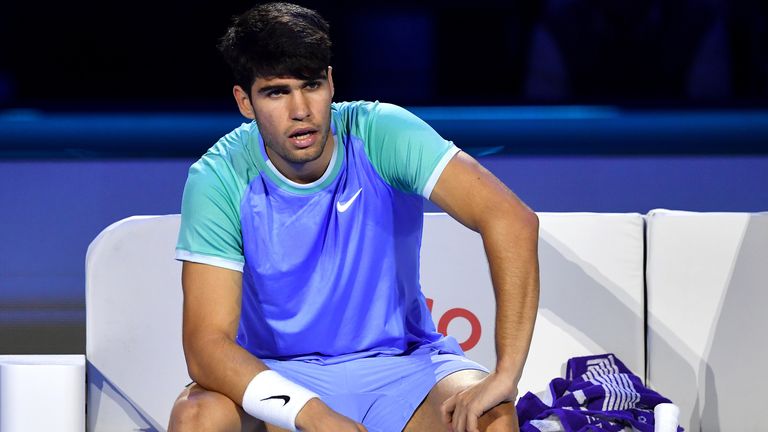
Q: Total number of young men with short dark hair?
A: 1